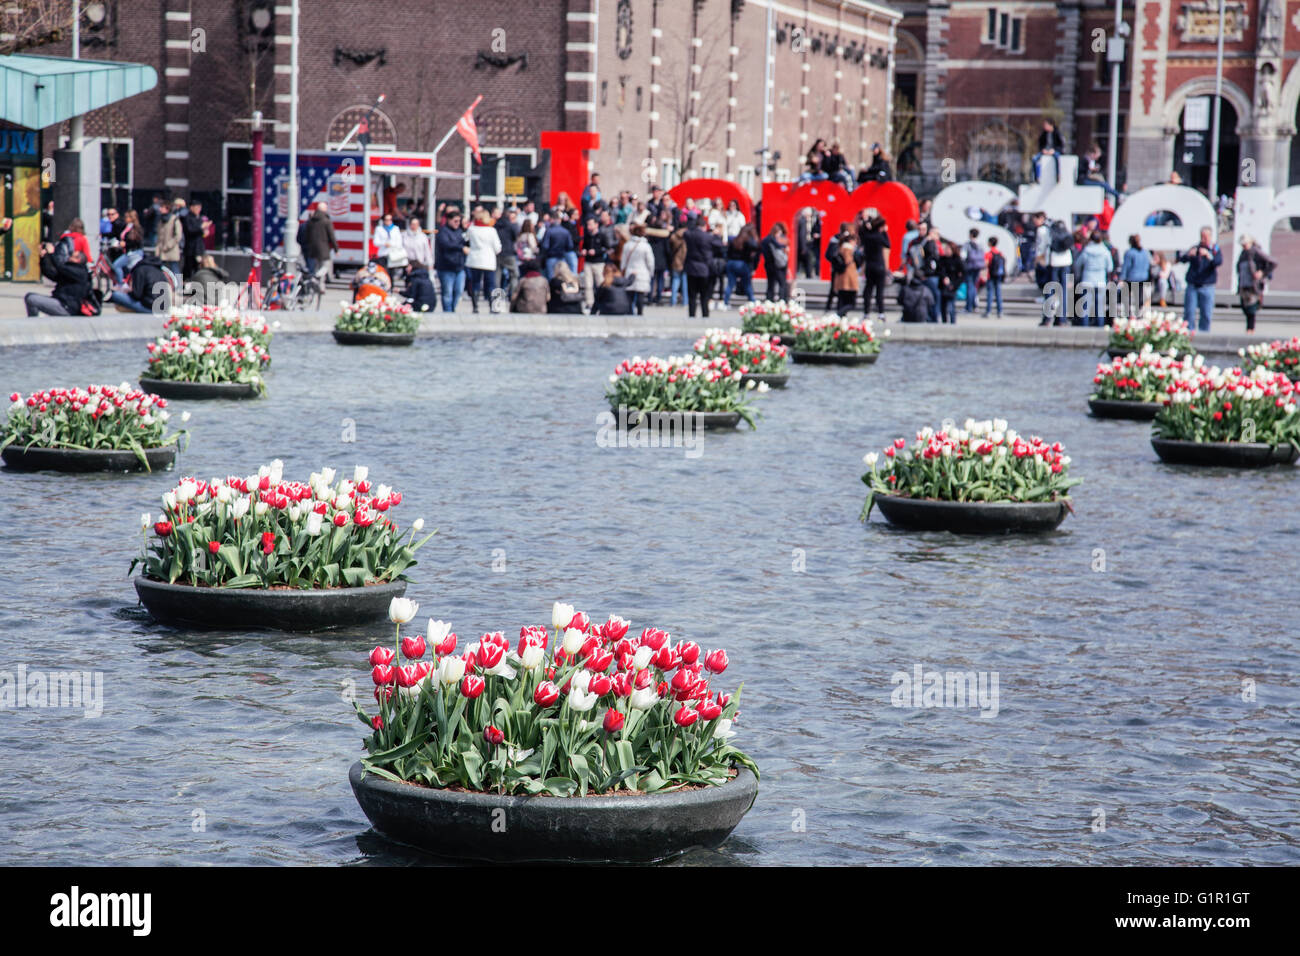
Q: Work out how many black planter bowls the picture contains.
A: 15